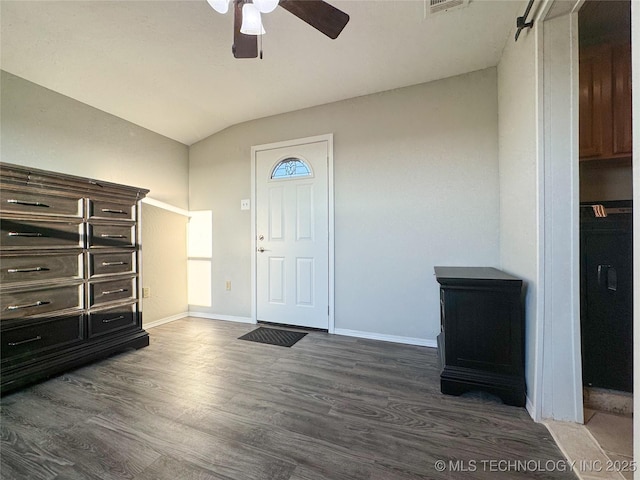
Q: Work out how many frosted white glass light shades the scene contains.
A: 3